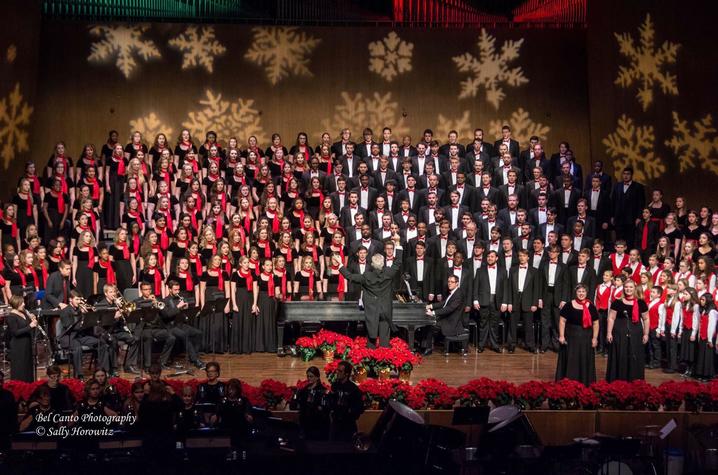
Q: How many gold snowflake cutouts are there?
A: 14